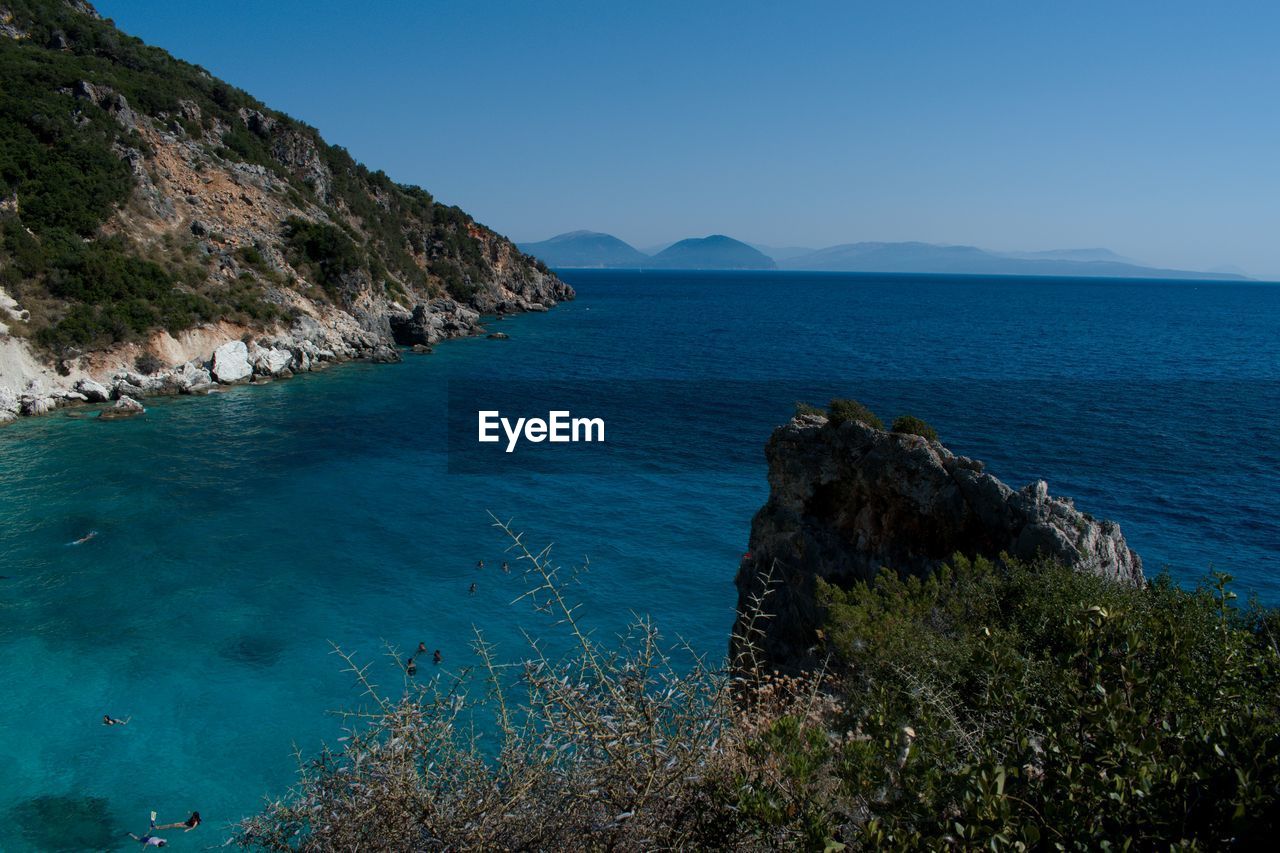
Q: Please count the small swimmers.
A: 10